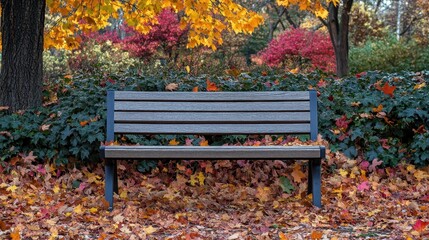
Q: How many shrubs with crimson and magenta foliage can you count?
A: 2